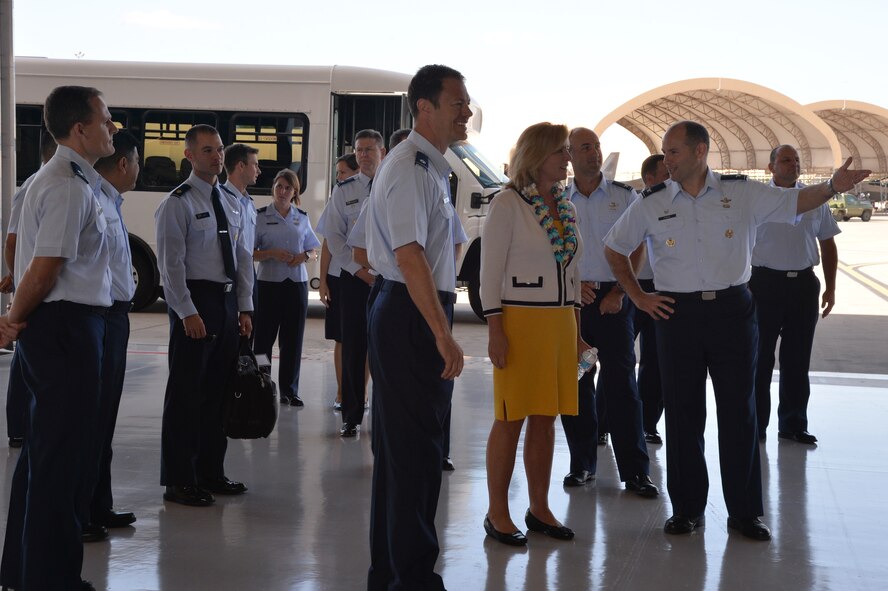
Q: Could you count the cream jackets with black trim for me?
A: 1